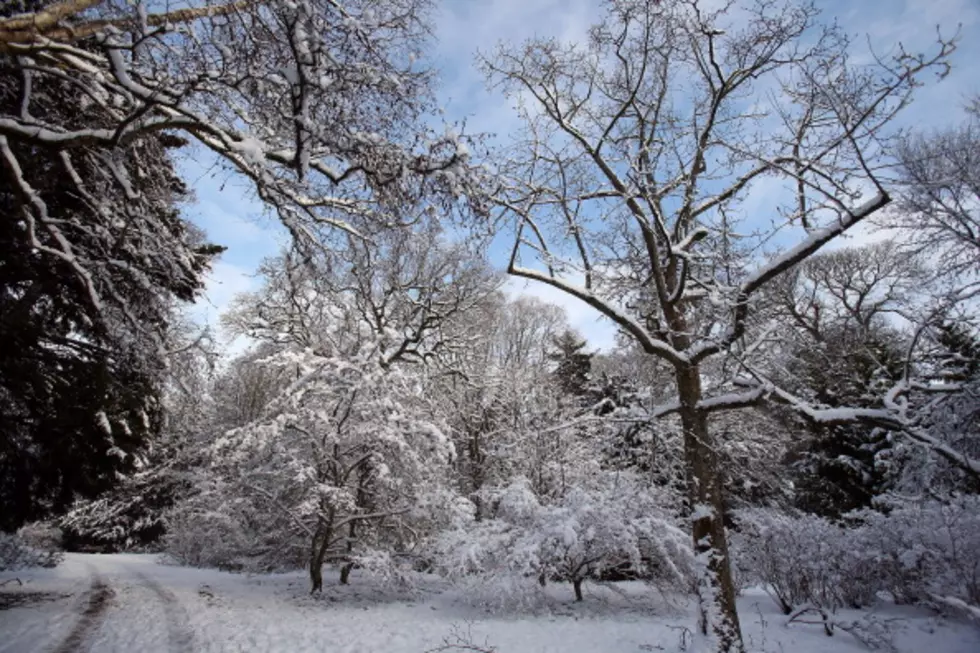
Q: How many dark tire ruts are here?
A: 2